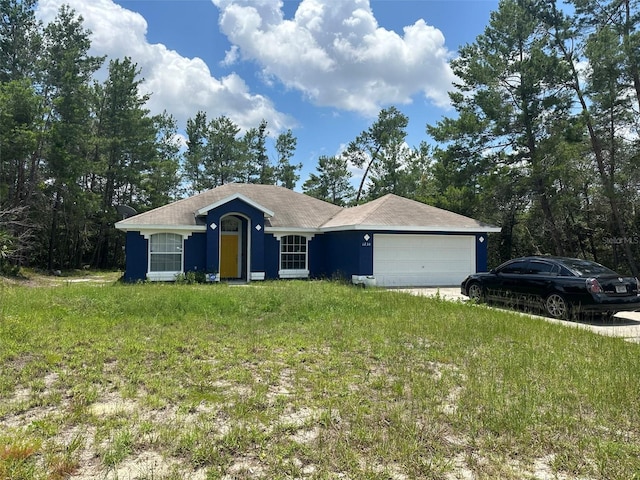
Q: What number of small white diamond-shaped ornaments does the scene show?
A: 4